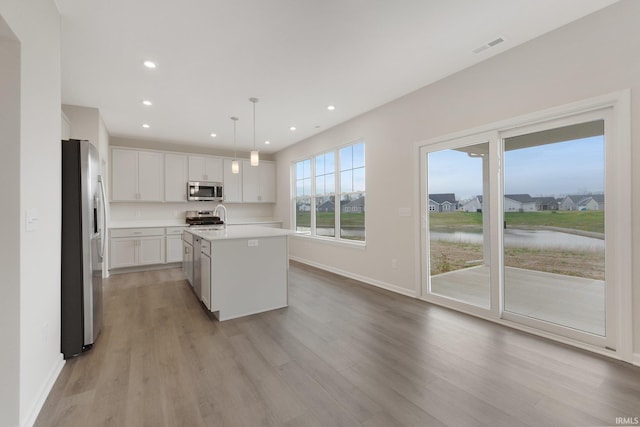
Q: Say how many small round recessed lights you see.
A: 7